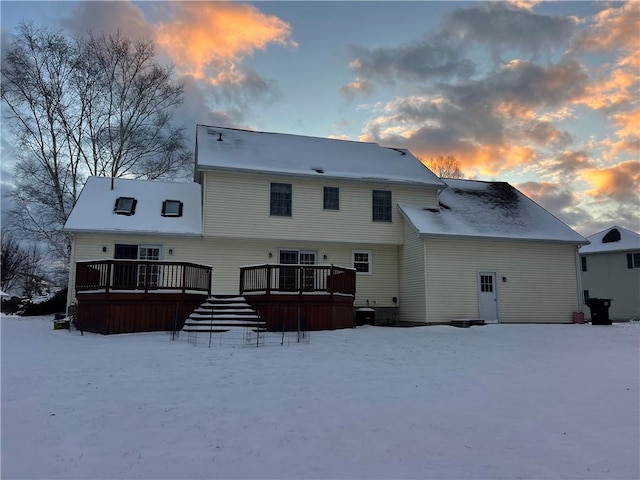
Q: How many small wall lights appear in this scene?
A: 5